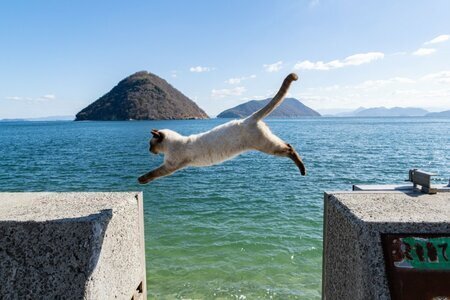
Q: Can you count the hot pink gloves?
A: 0